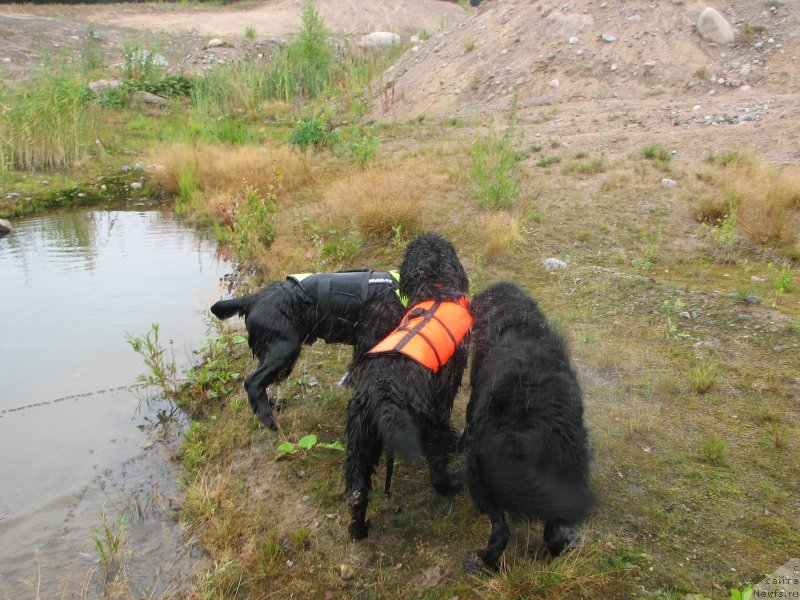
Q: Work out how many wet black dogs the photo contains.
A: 3